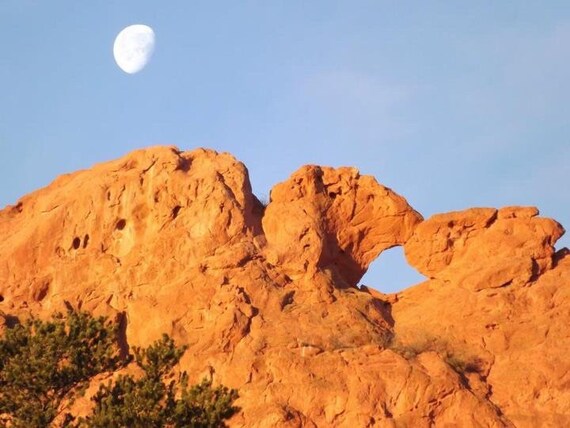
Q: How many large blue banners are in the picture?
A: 0